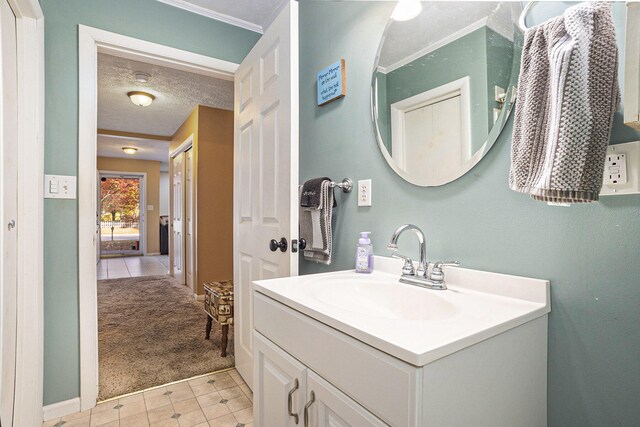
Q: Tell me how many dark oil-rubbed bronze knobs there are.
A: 2